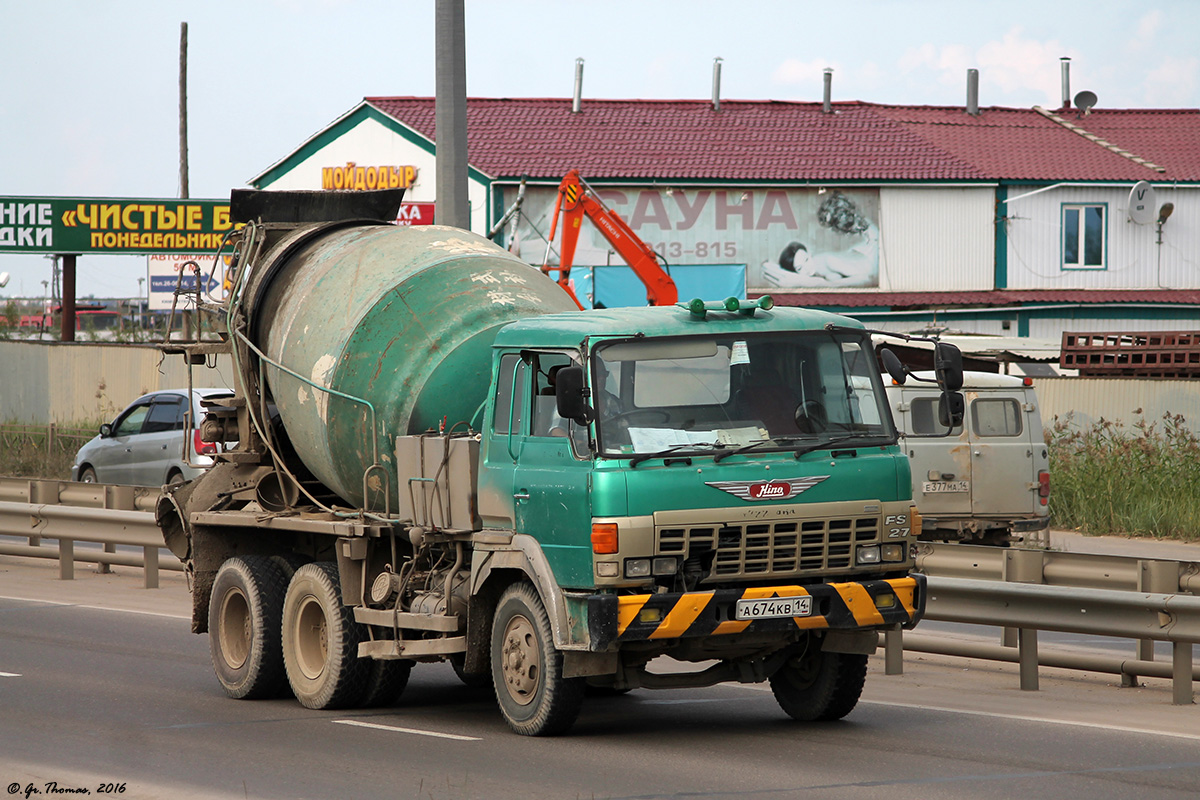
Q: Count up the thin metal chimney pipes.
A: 5